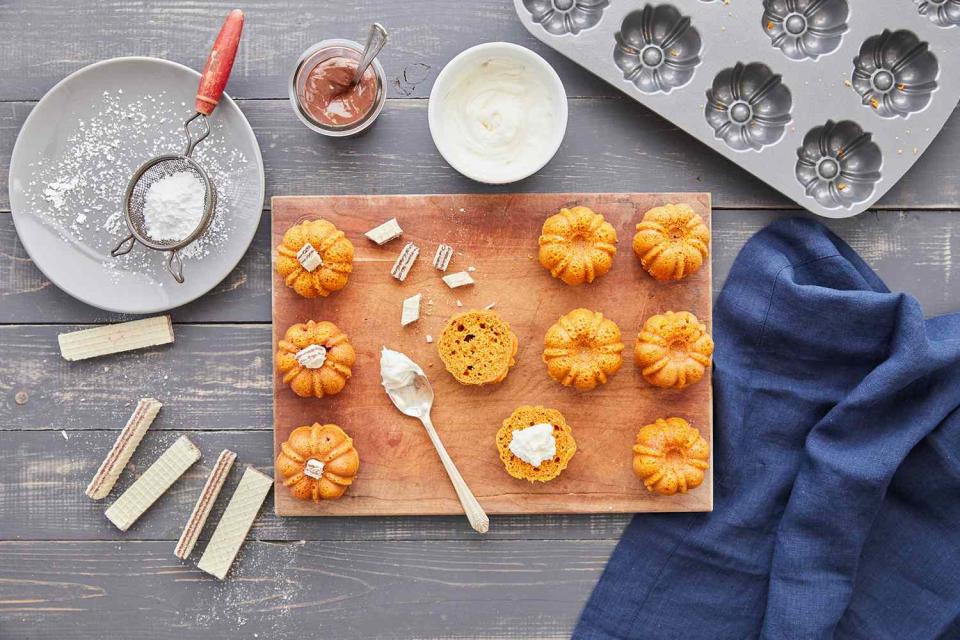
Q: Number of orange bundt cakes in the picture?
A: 10